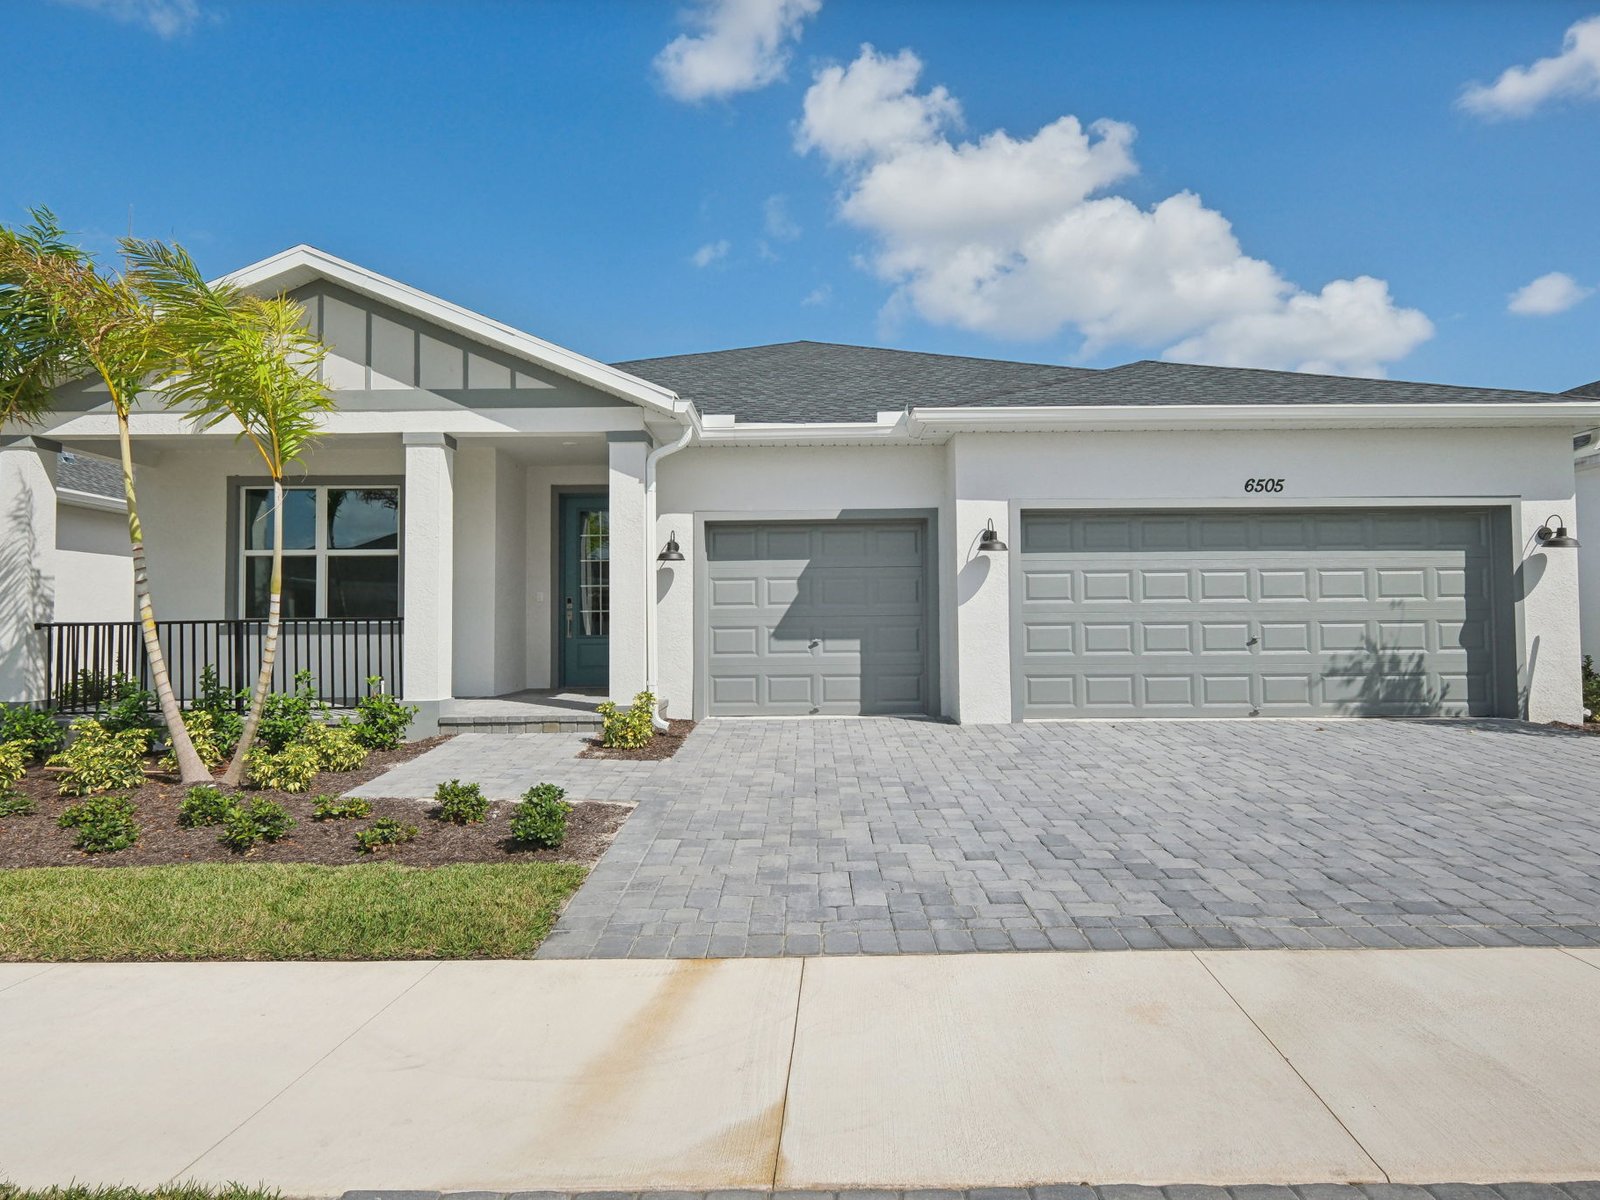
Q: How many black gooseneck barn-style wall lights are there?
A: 3